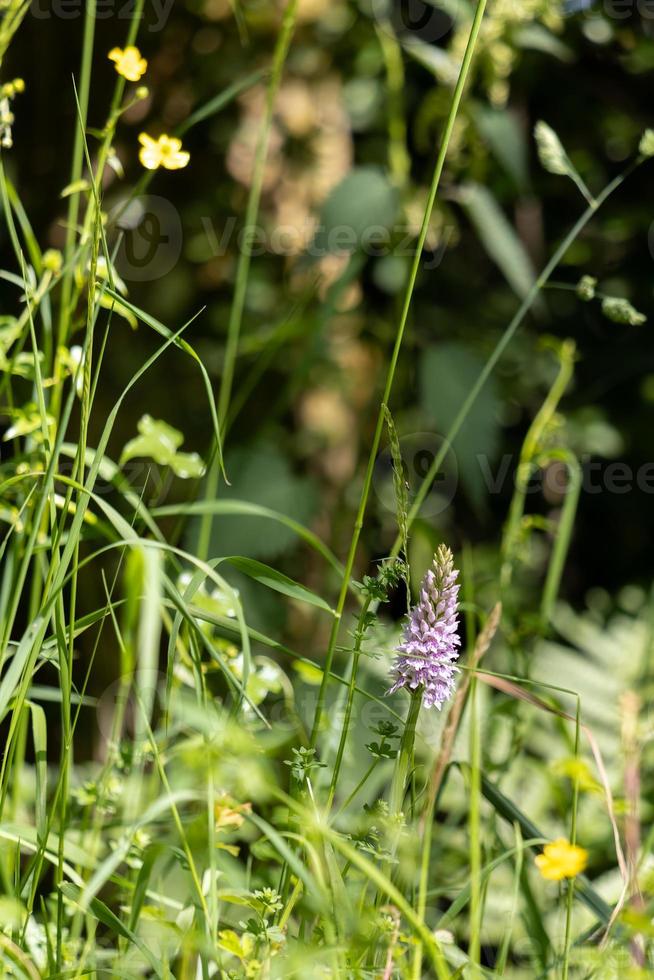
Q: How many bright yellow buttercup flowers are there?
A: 3